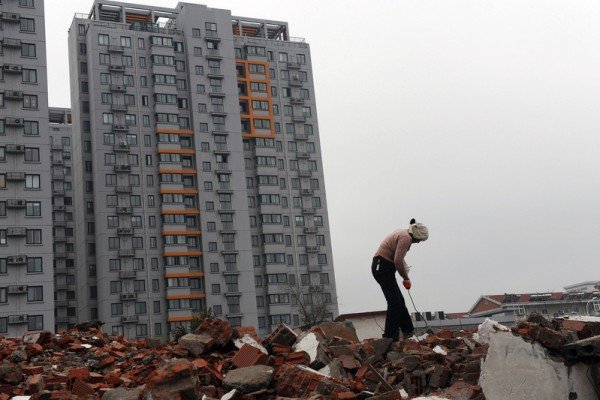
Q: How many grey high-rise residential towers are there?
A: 3